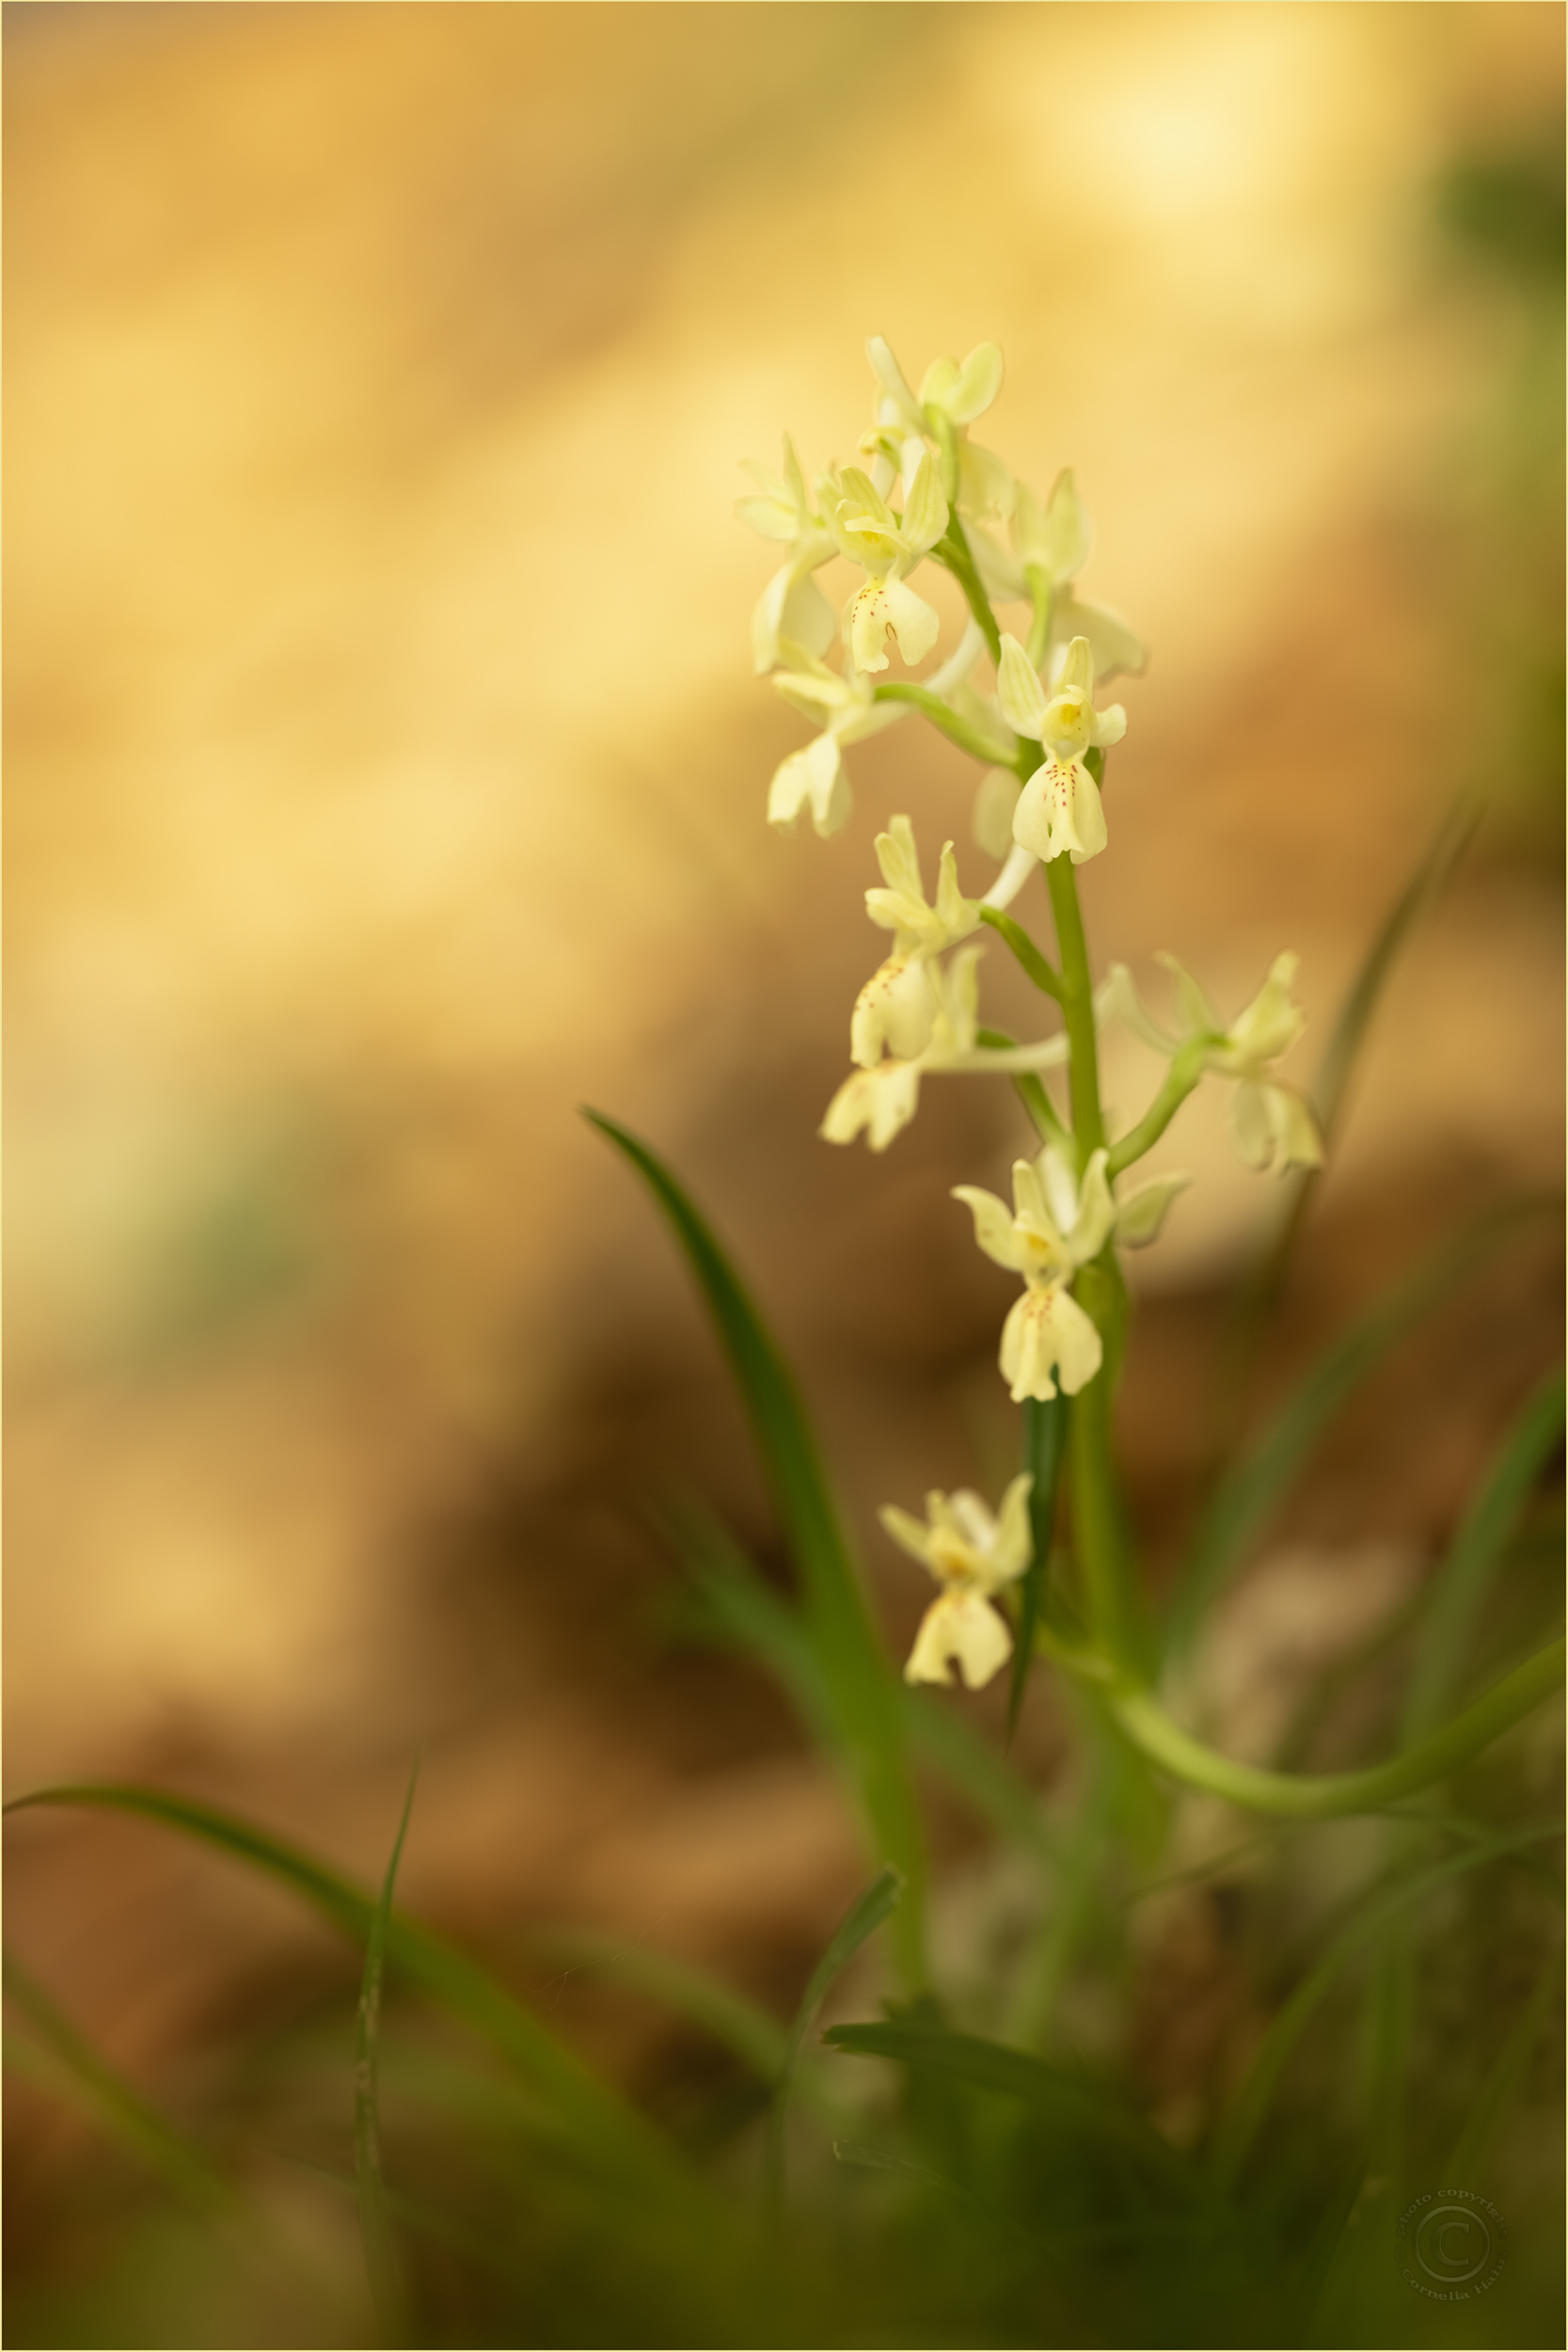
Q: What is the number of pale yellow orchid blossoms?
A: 11